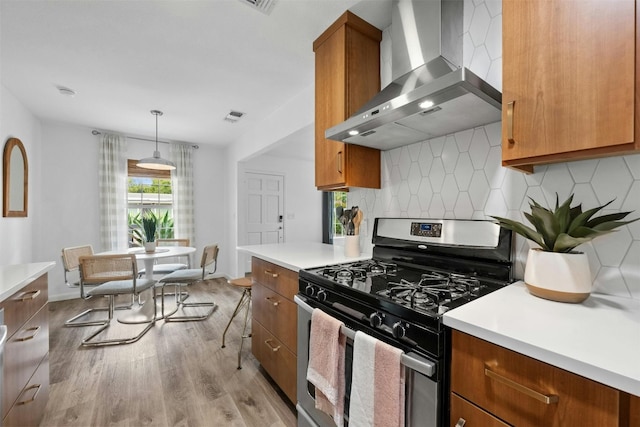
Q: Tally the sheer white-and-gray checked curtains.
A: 2